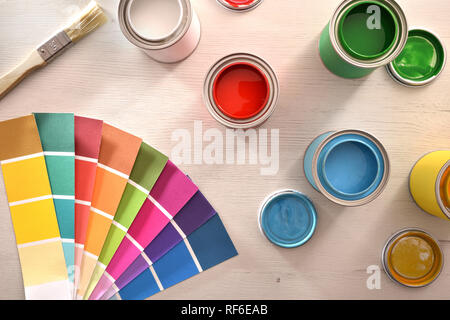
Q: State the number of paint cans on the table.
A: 5